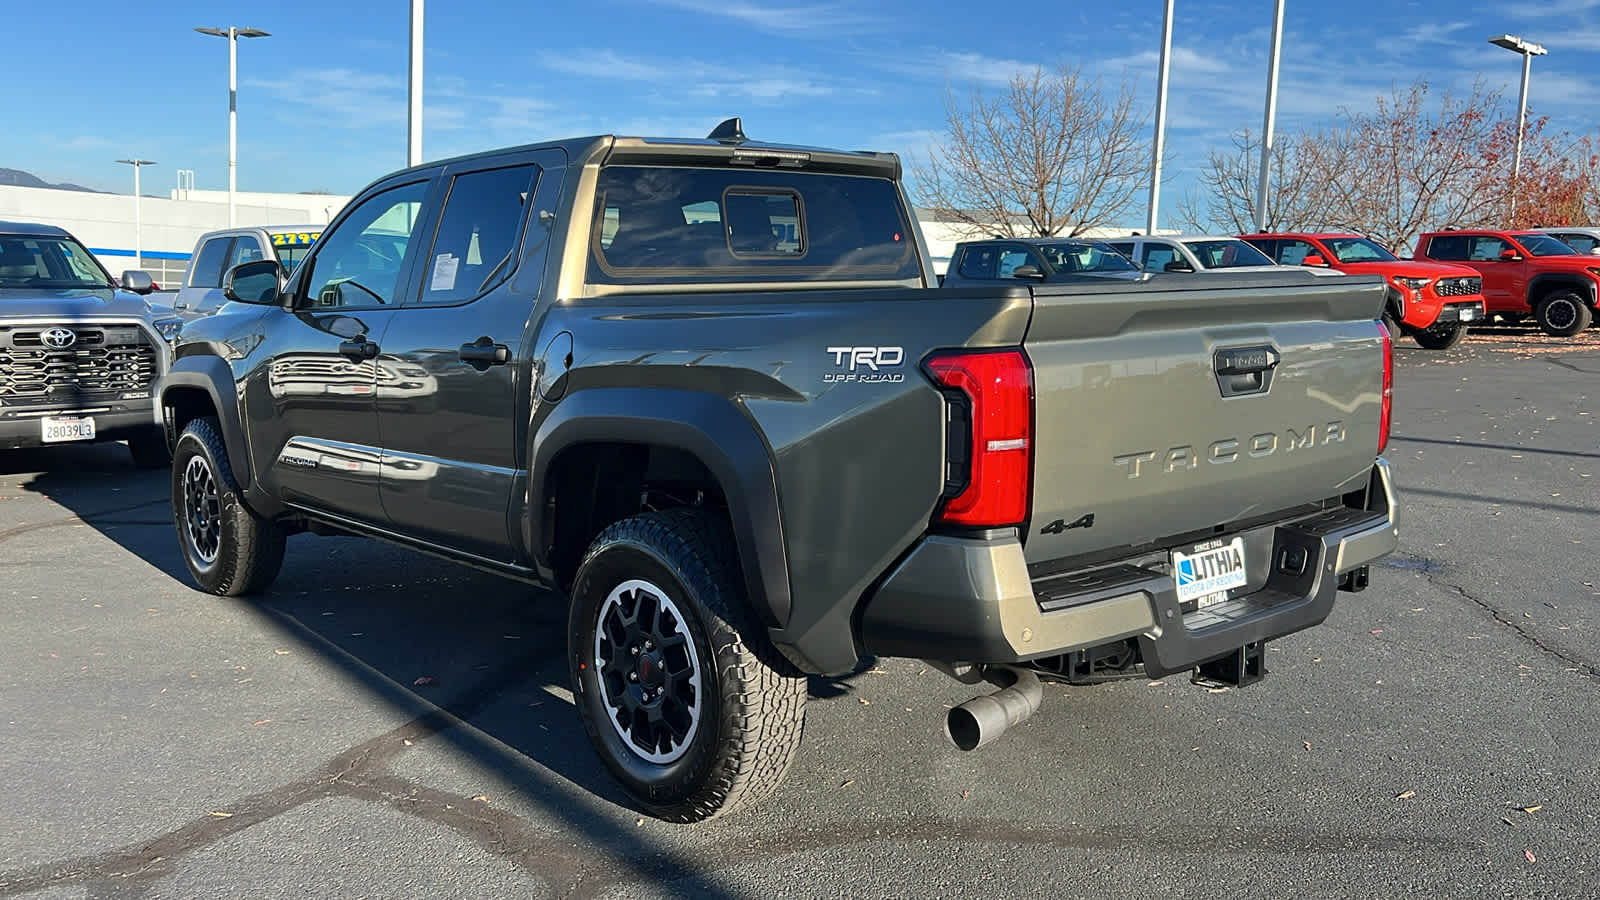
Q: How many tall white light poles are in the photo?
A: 6